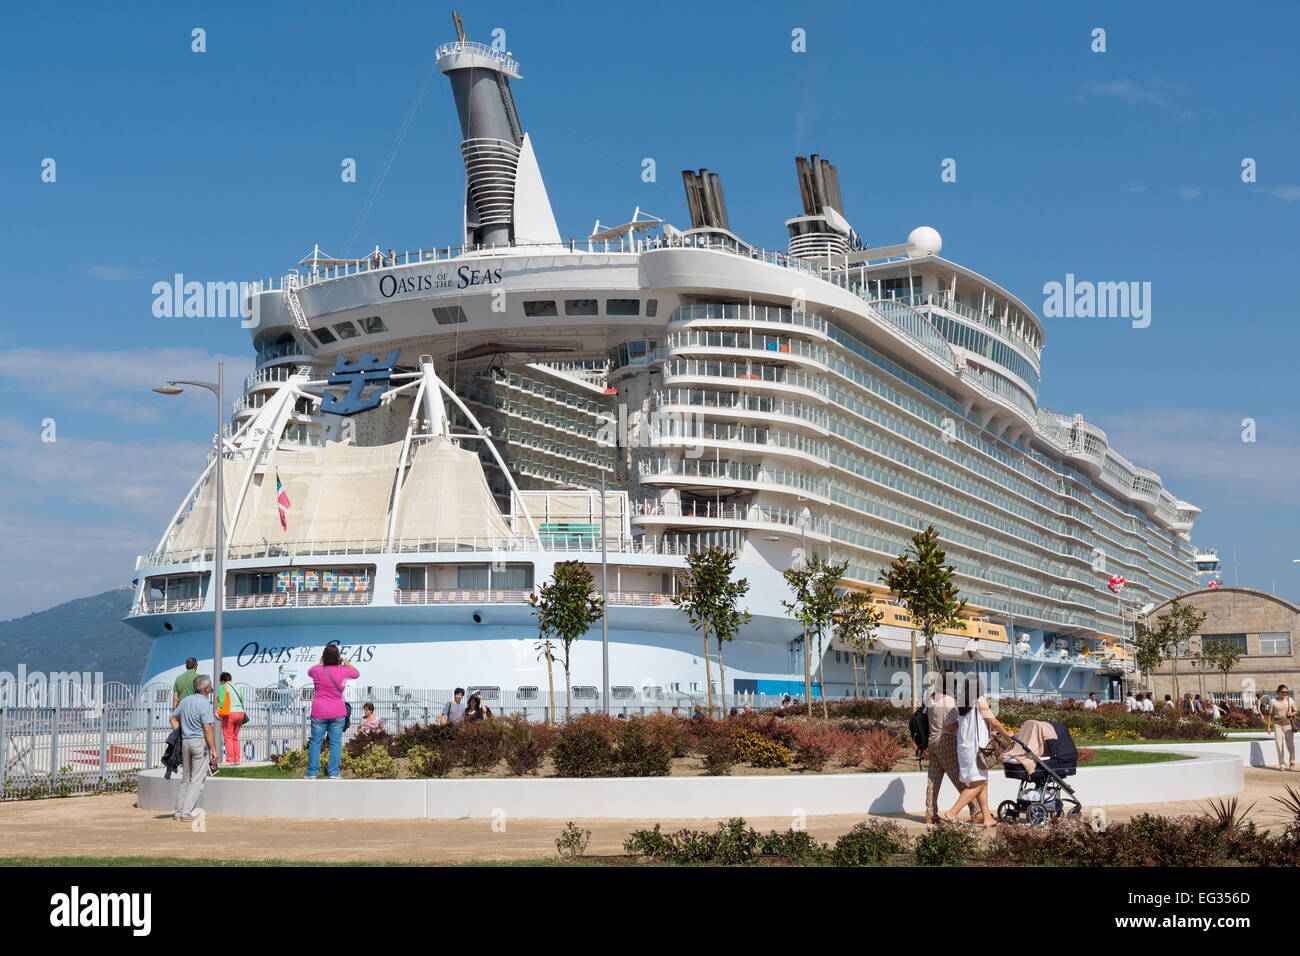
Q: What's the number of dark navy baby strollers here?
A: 1